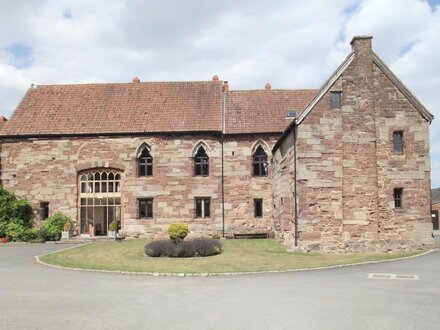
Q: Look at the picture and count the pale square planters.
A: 2